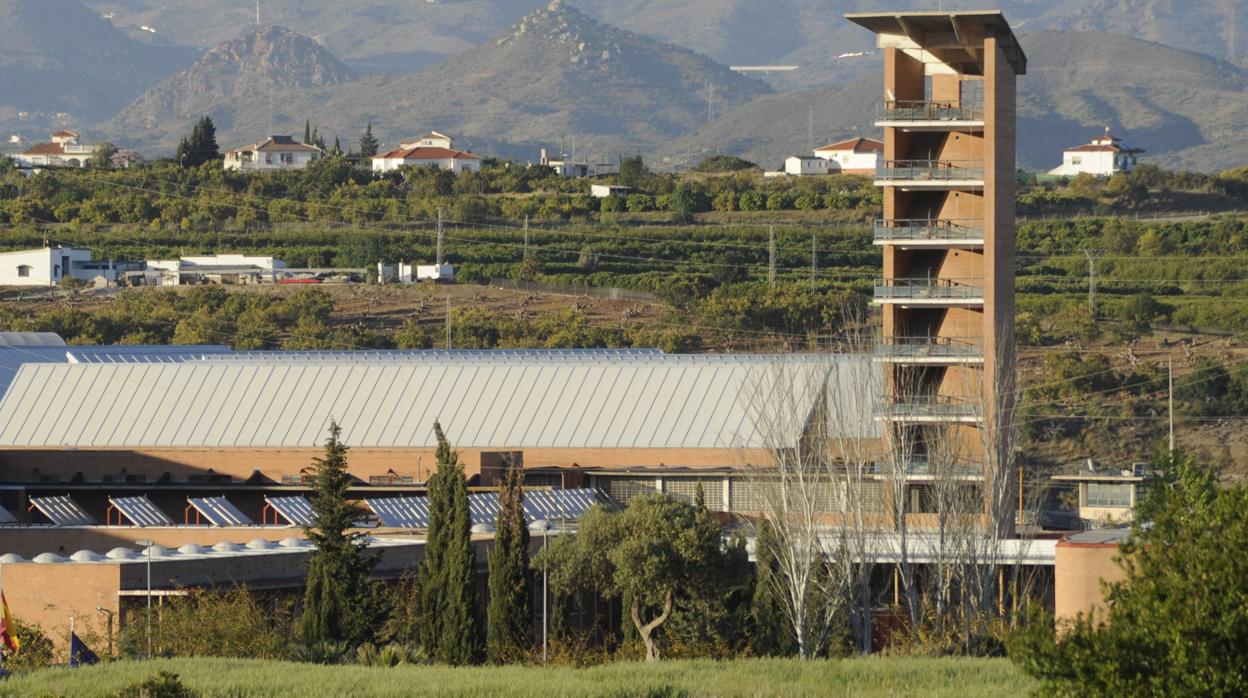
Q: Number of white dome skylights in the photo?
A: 11